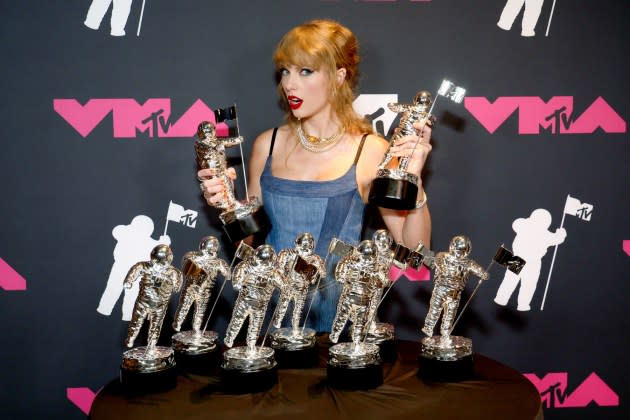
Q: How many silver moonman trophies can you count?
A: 9